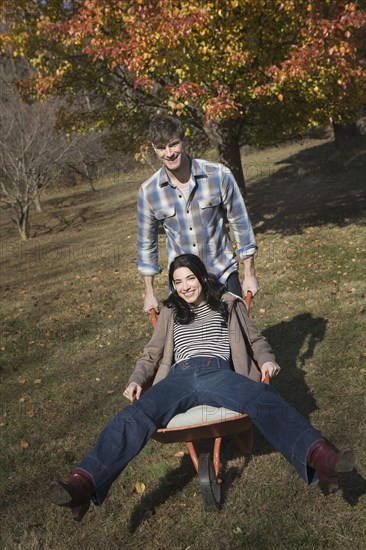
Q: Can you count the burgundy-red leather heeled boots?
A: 2